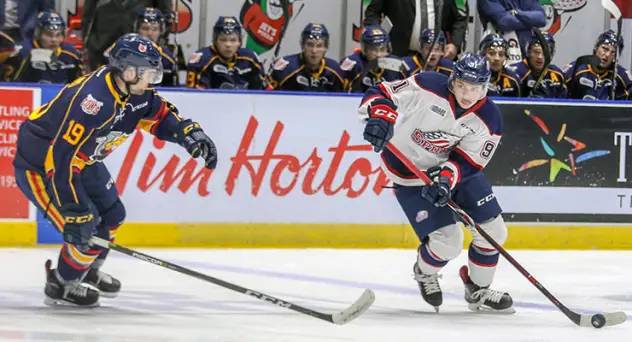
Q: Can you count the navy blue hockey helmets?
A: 11